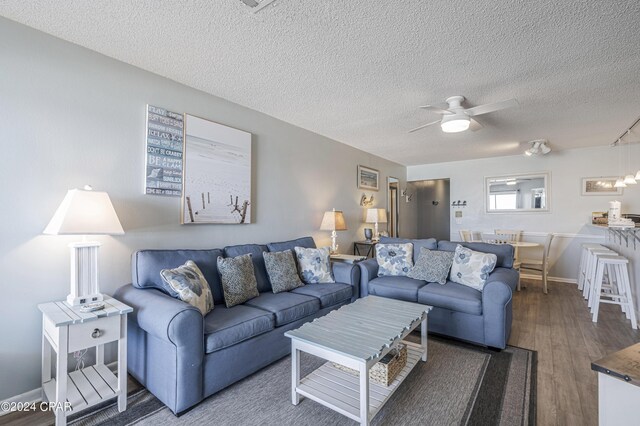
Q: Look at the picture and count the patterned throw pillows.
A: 7